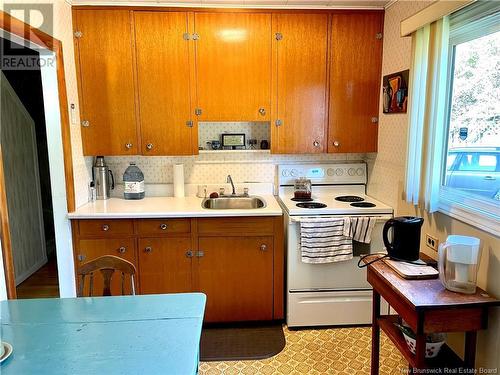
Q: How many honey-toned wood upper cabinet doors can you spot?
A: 5